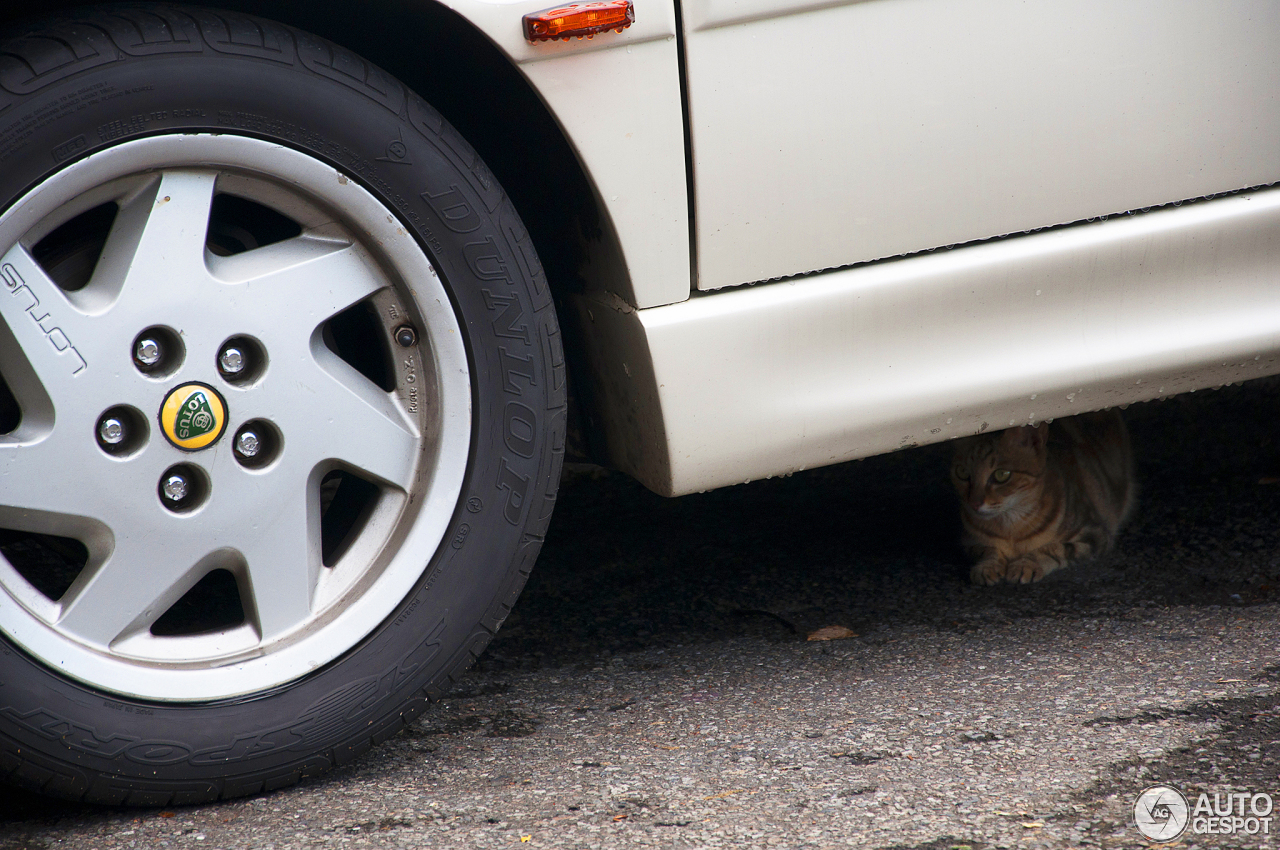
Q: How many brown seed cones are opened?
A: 0